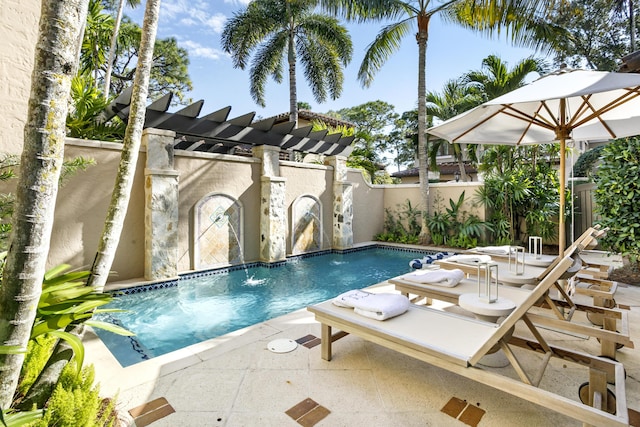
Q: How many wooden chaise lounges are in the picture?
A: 4